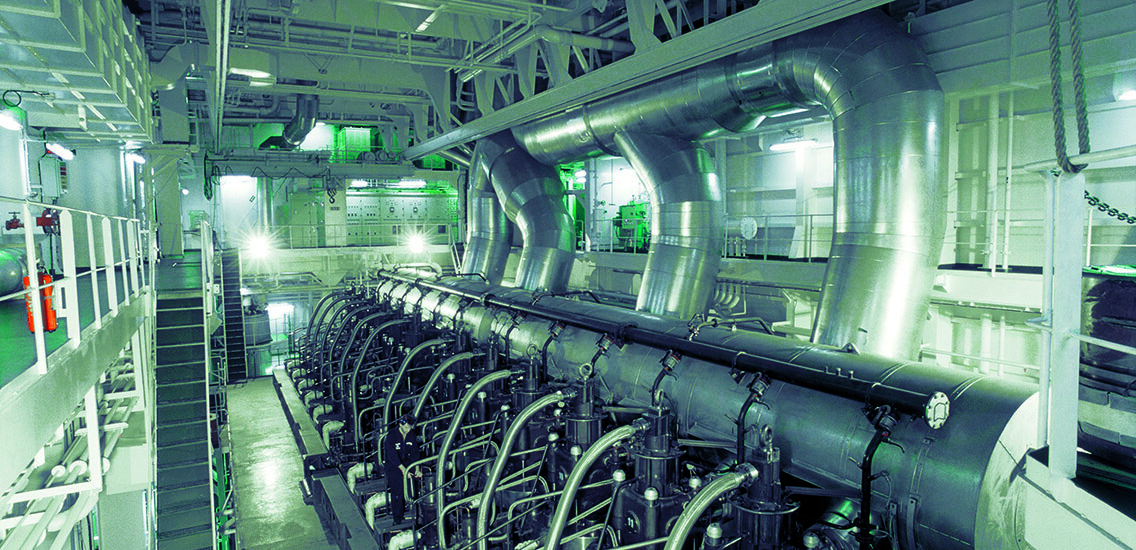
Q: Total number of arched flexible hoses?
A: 12